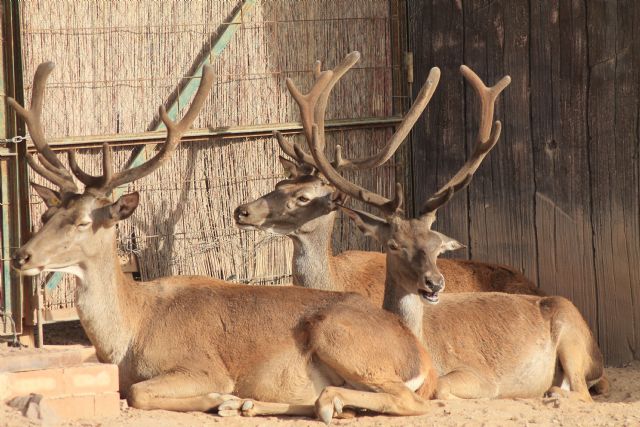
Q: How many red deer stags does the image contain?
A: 3